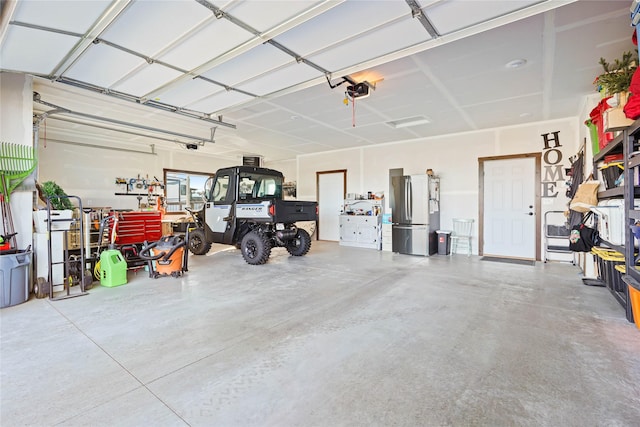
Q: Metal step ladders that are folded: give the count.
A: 1